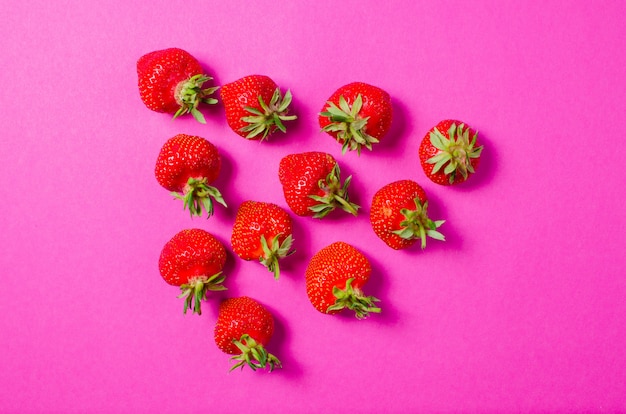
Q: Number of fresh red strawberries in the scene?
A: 11